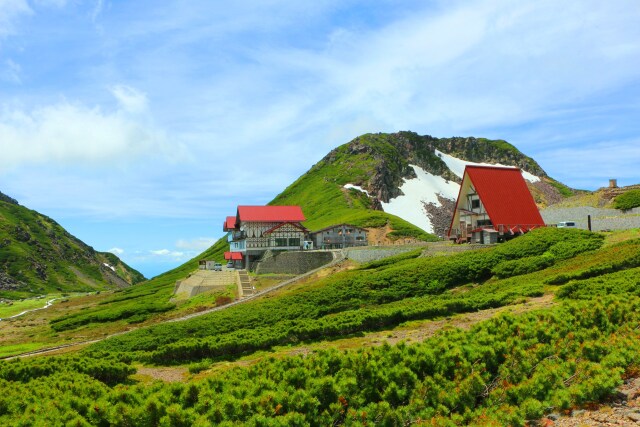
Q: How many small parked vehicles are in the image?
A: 3